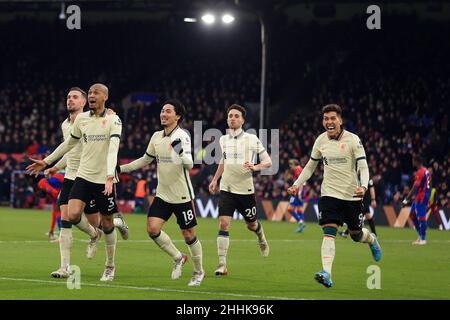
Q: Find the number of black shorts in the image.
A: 5